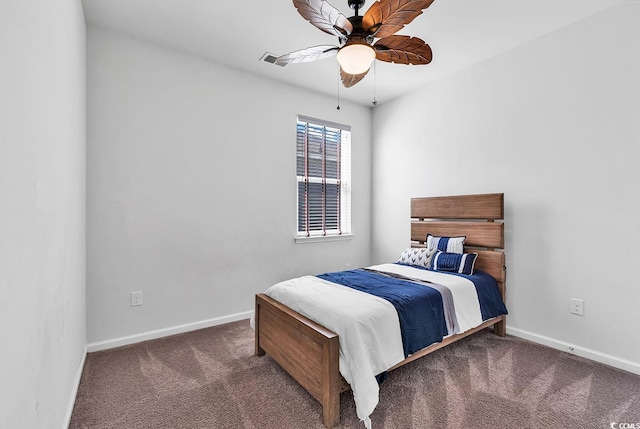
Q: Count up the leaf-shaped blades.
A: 5